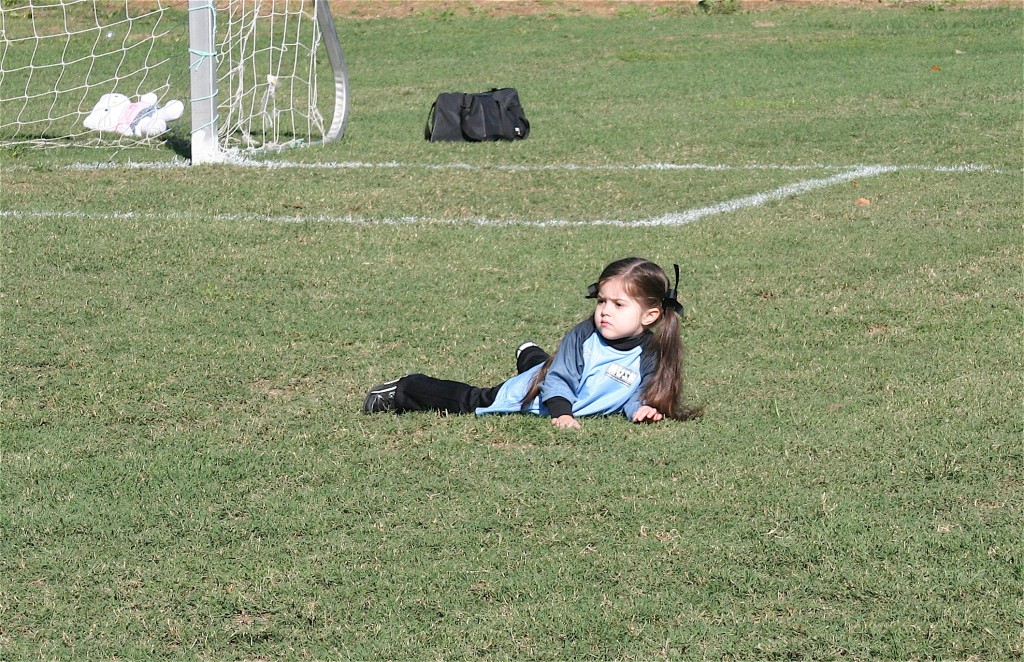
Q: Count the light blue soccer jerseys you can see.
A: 1